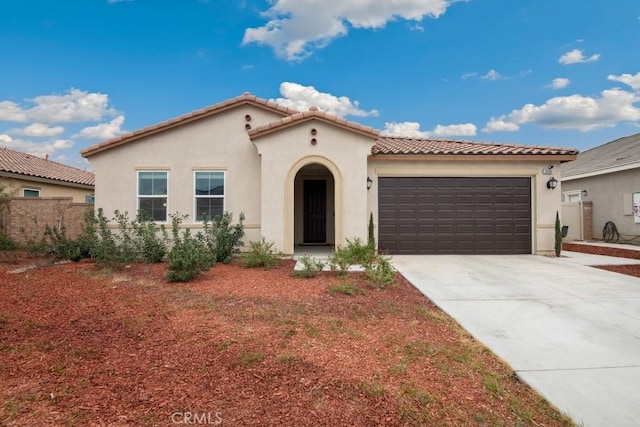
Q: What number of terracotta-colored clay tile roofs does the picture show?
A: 2